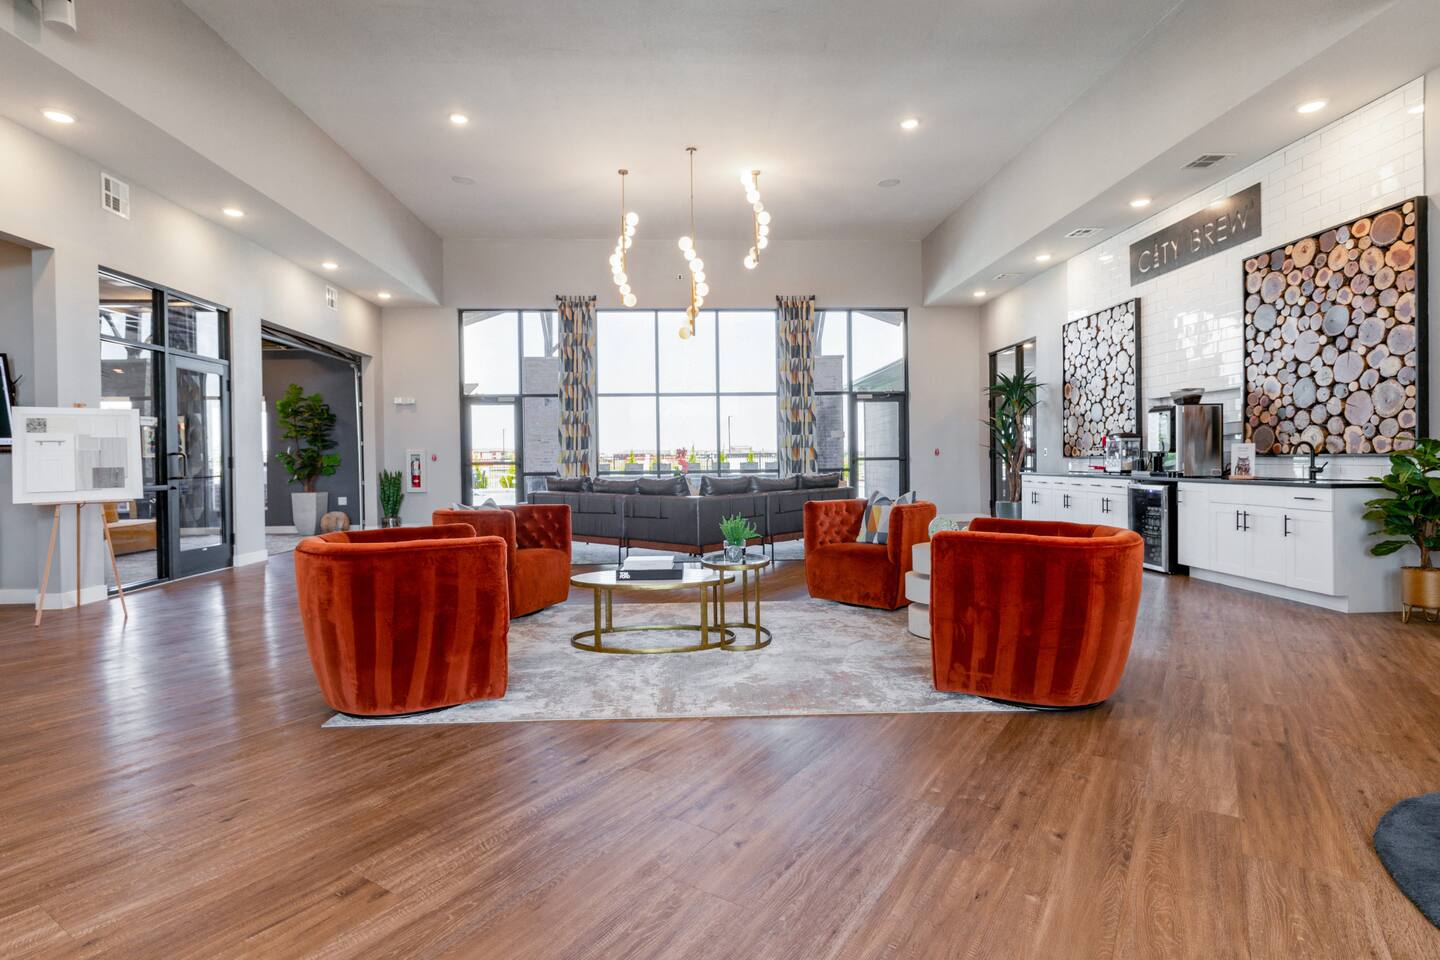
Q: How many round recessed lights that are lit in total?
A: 10